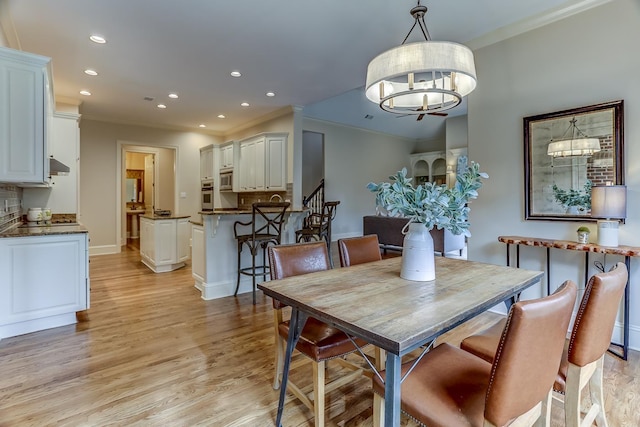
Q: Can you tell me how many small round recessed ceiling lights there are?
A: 10